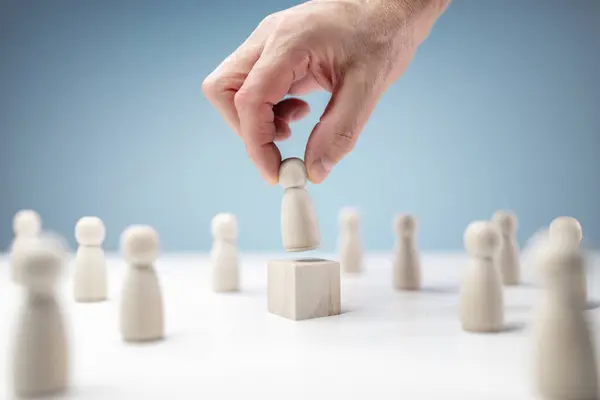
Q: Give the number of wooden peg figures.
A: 12